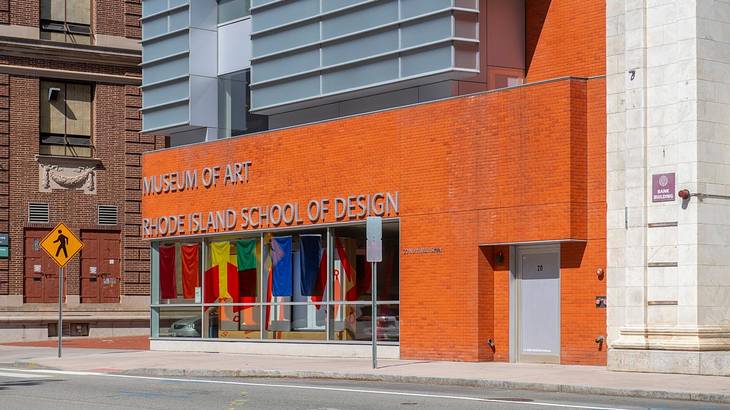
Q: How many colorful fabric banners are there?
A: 6